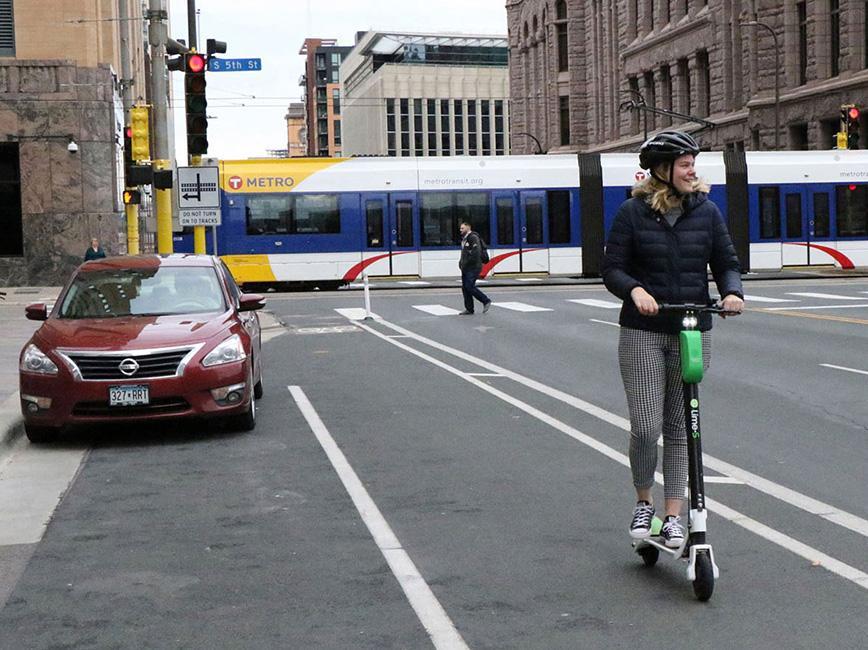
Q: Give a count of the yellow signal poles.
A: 3